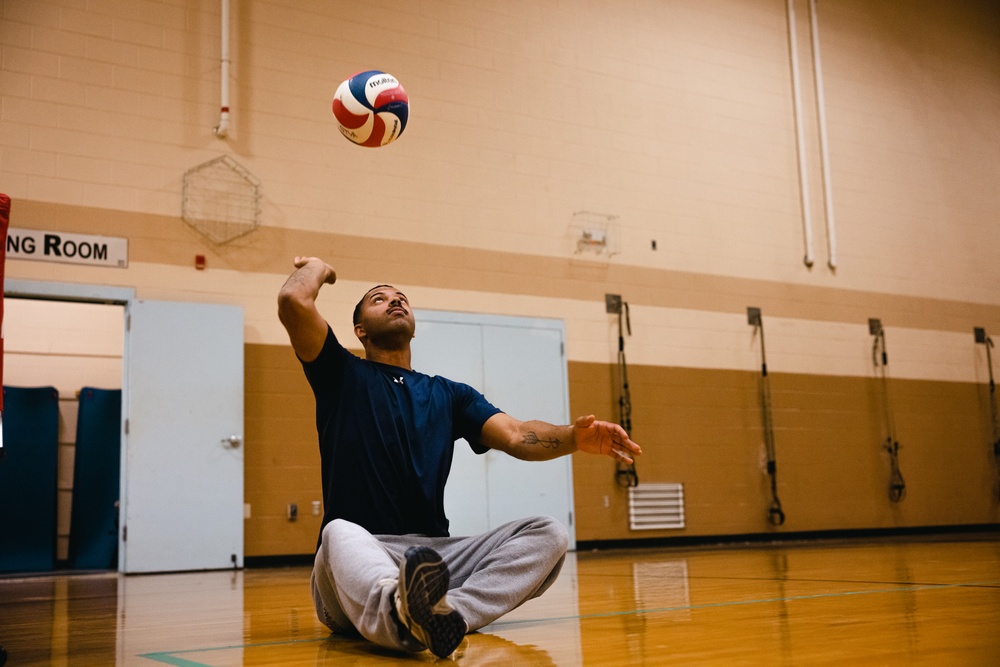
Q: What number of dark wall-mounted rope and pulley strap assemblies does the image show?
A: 4